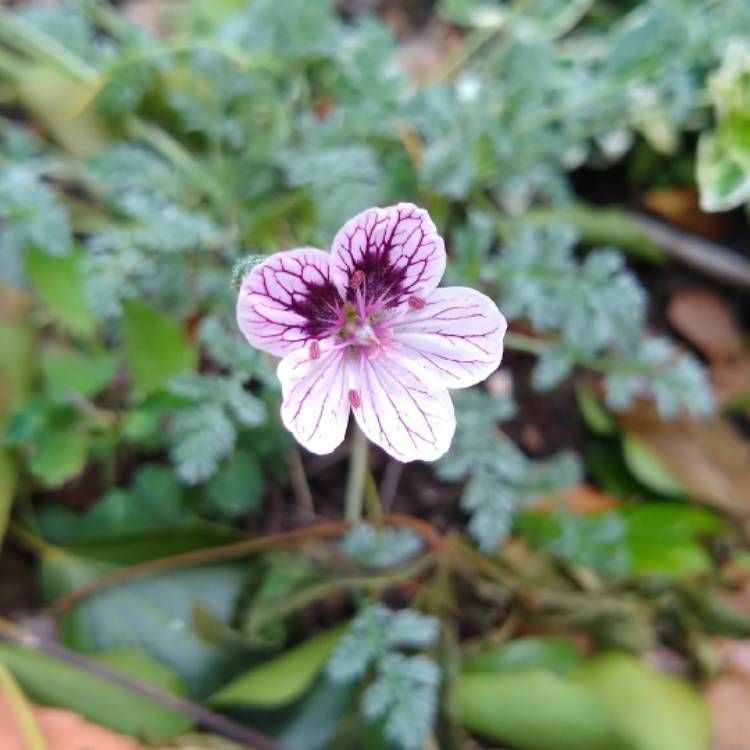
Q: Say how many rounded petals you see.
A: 5